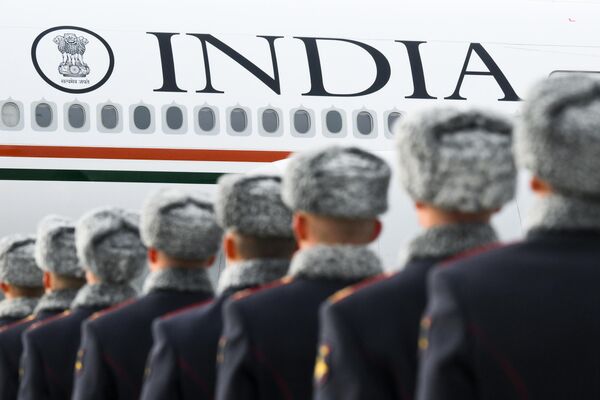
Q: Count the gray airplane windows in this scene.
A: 13